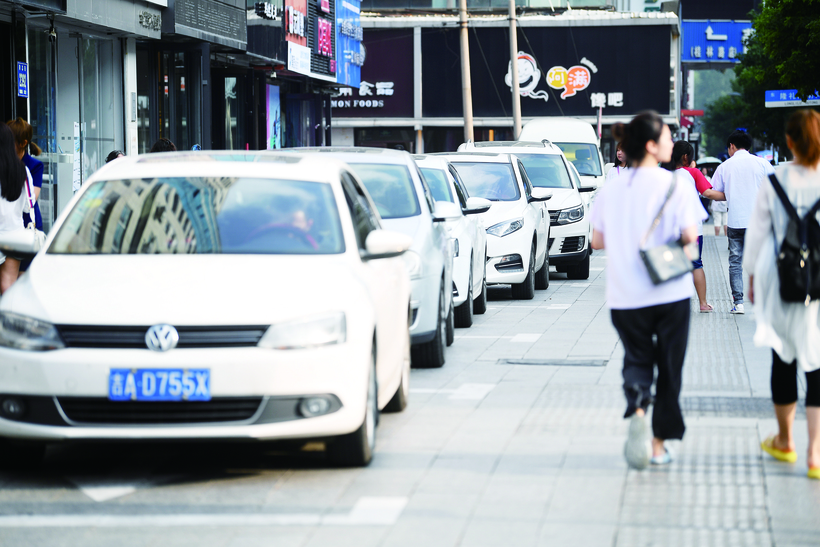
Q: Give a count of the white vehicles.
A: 6